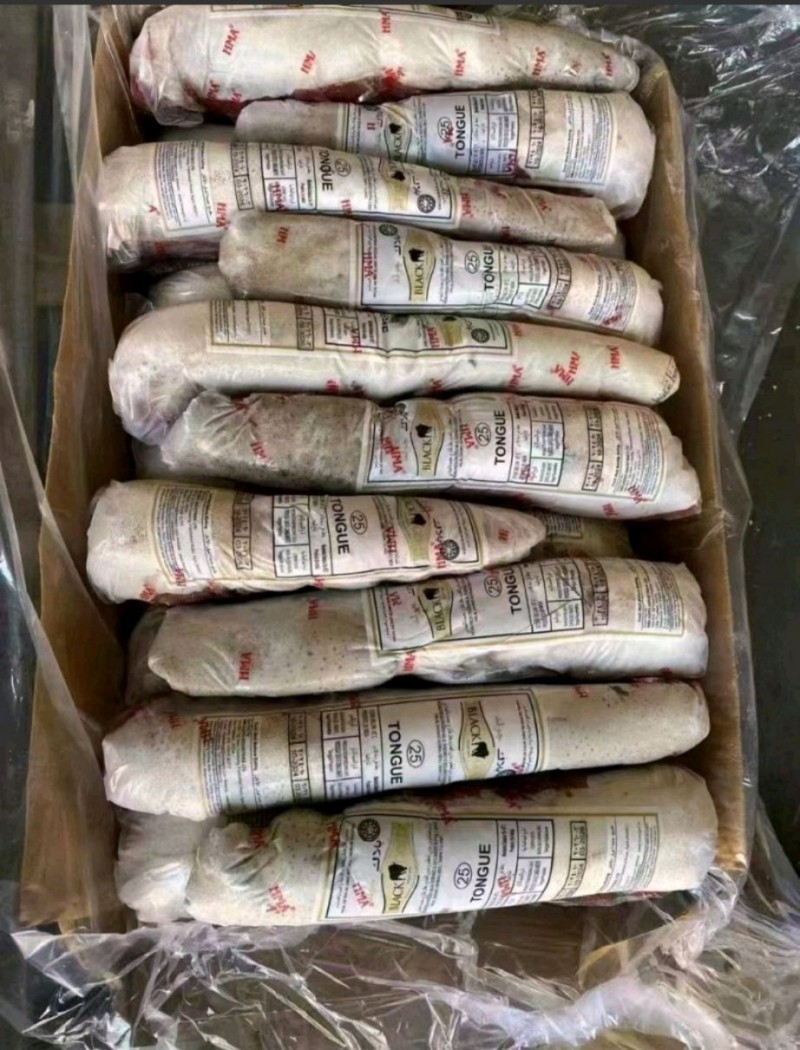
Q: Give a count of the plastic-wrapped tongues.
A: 10